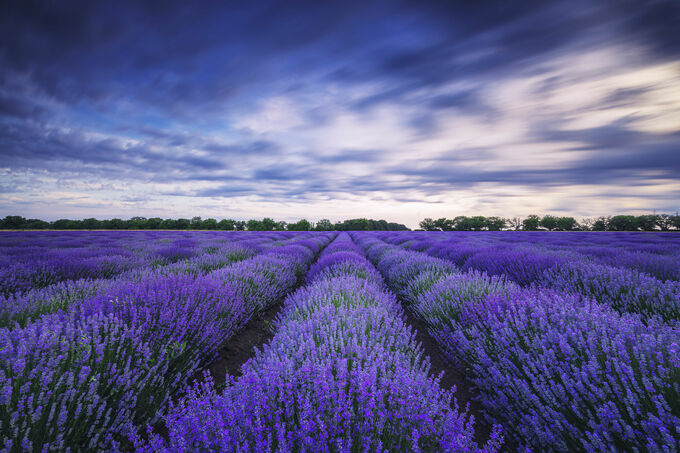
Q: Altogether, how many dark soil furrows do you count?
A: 2